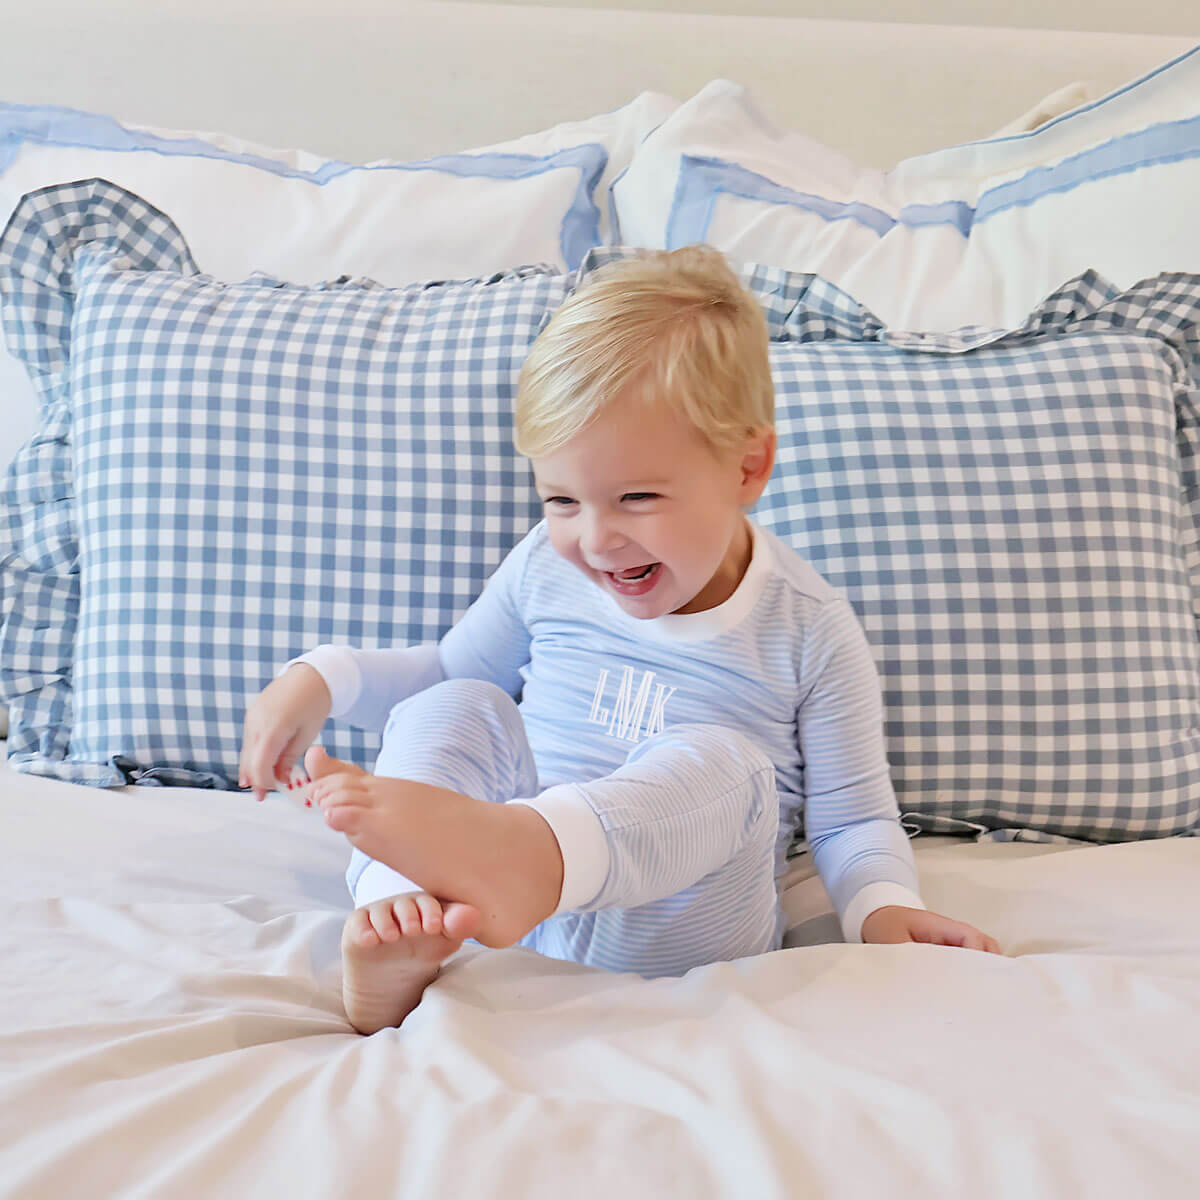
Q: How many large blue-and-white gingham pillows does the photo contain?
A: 2